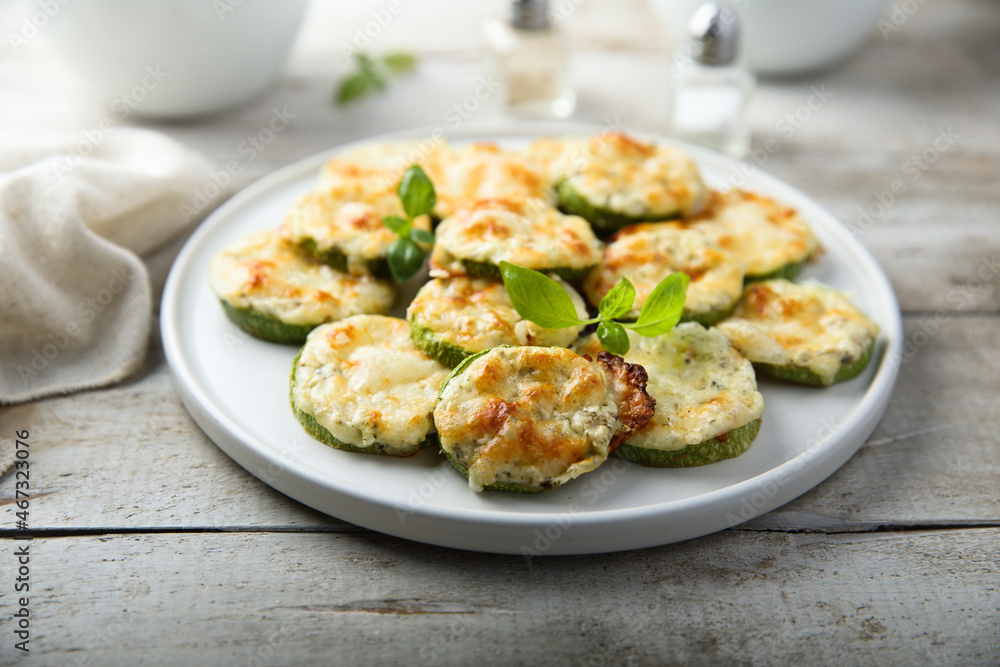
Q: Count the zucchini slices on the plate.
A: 14